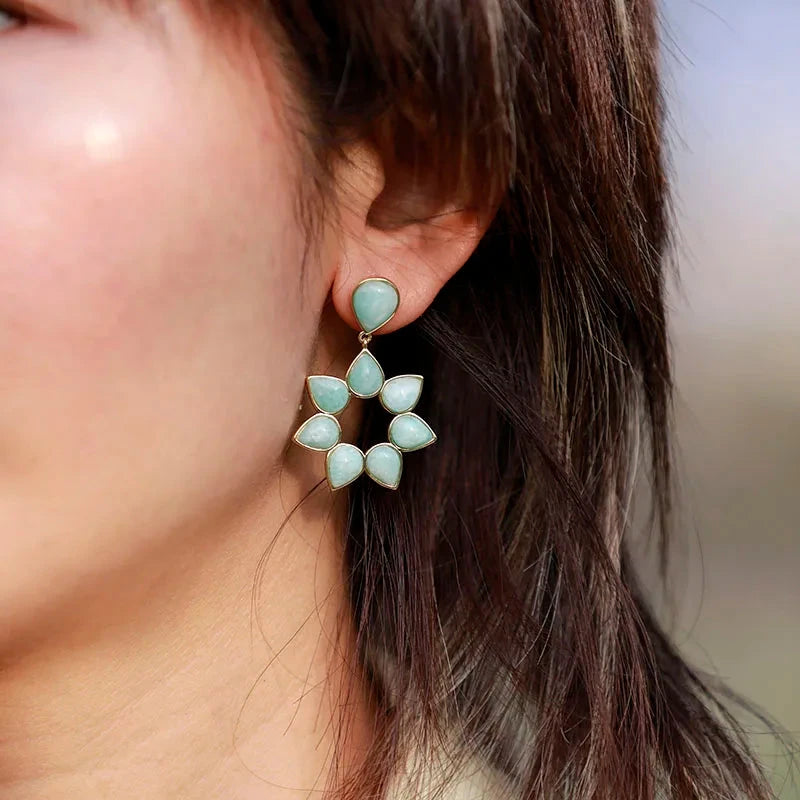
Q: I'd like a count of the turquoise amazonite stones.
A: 8